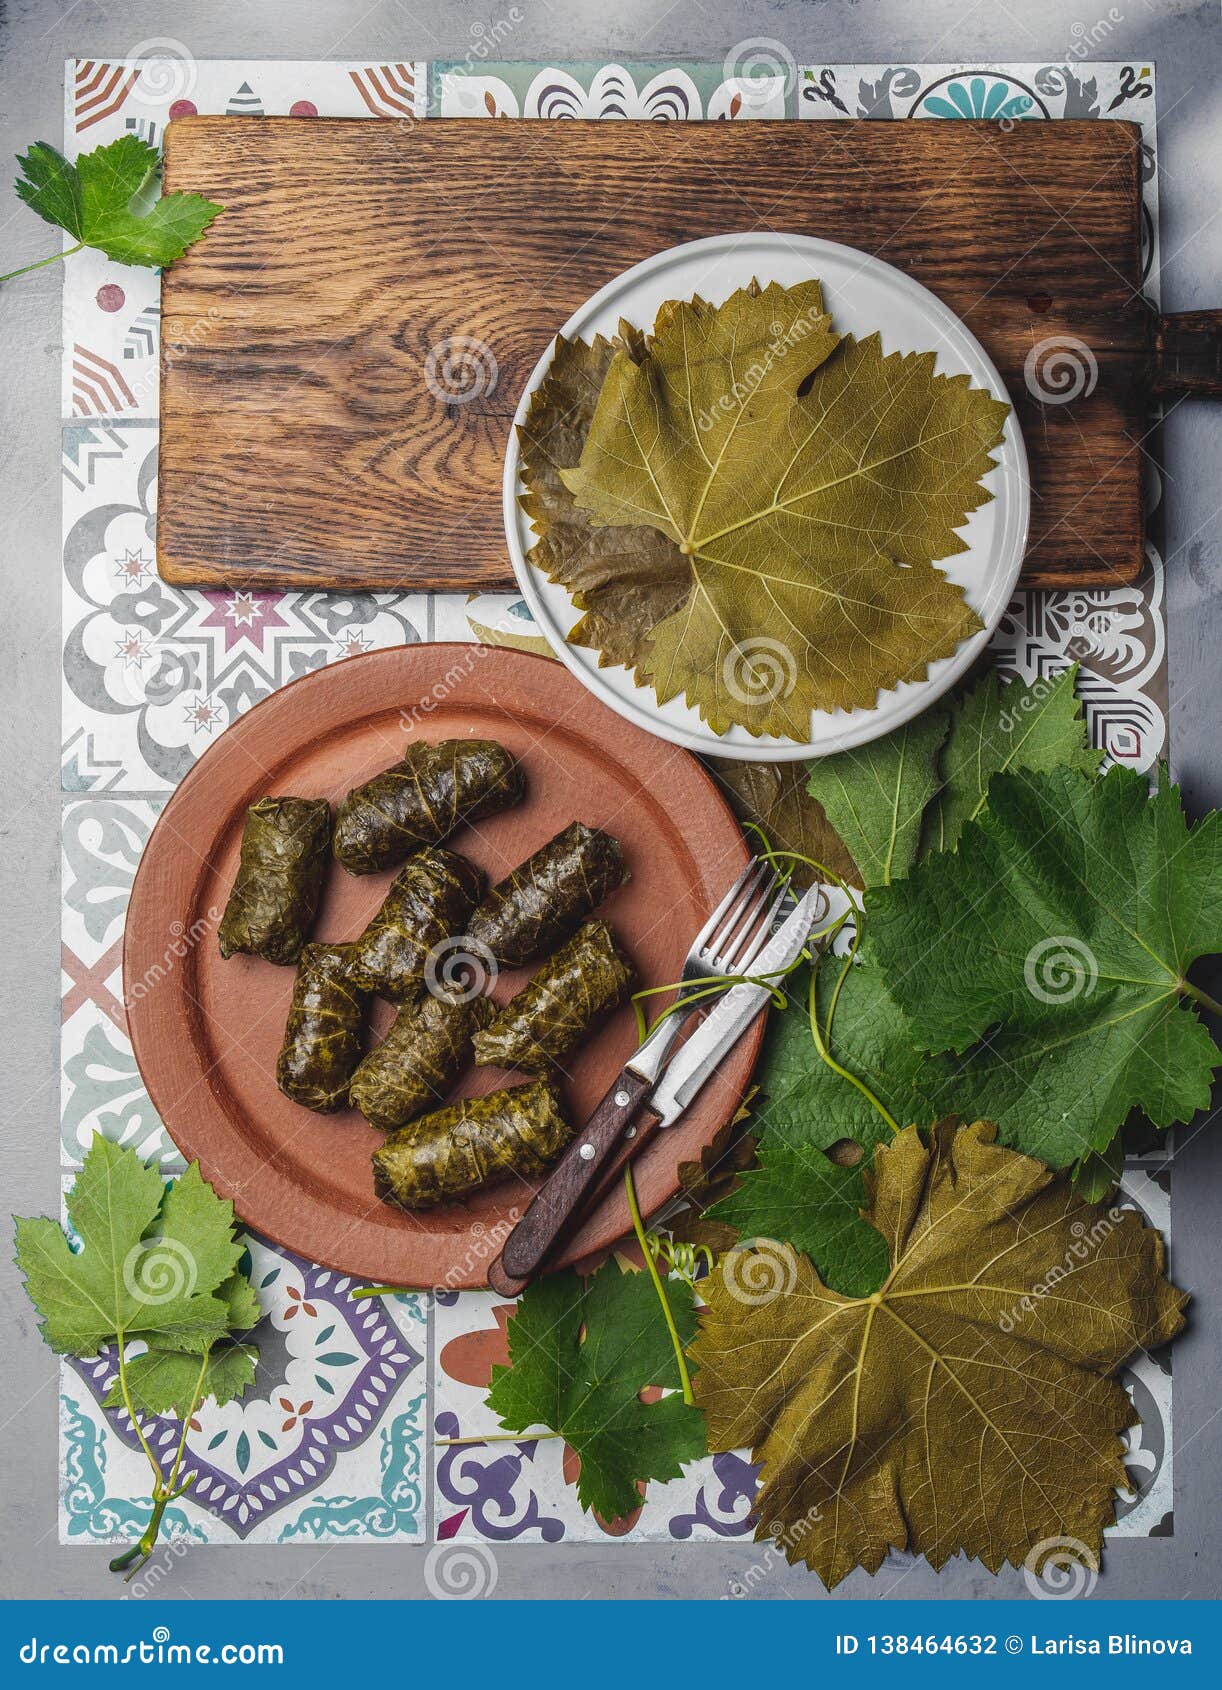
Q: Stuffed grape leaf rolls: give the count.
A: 8